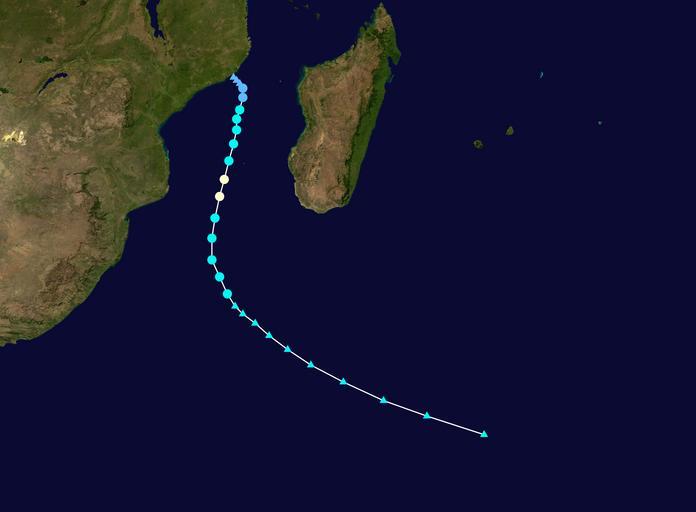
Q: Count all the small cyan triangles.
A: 10